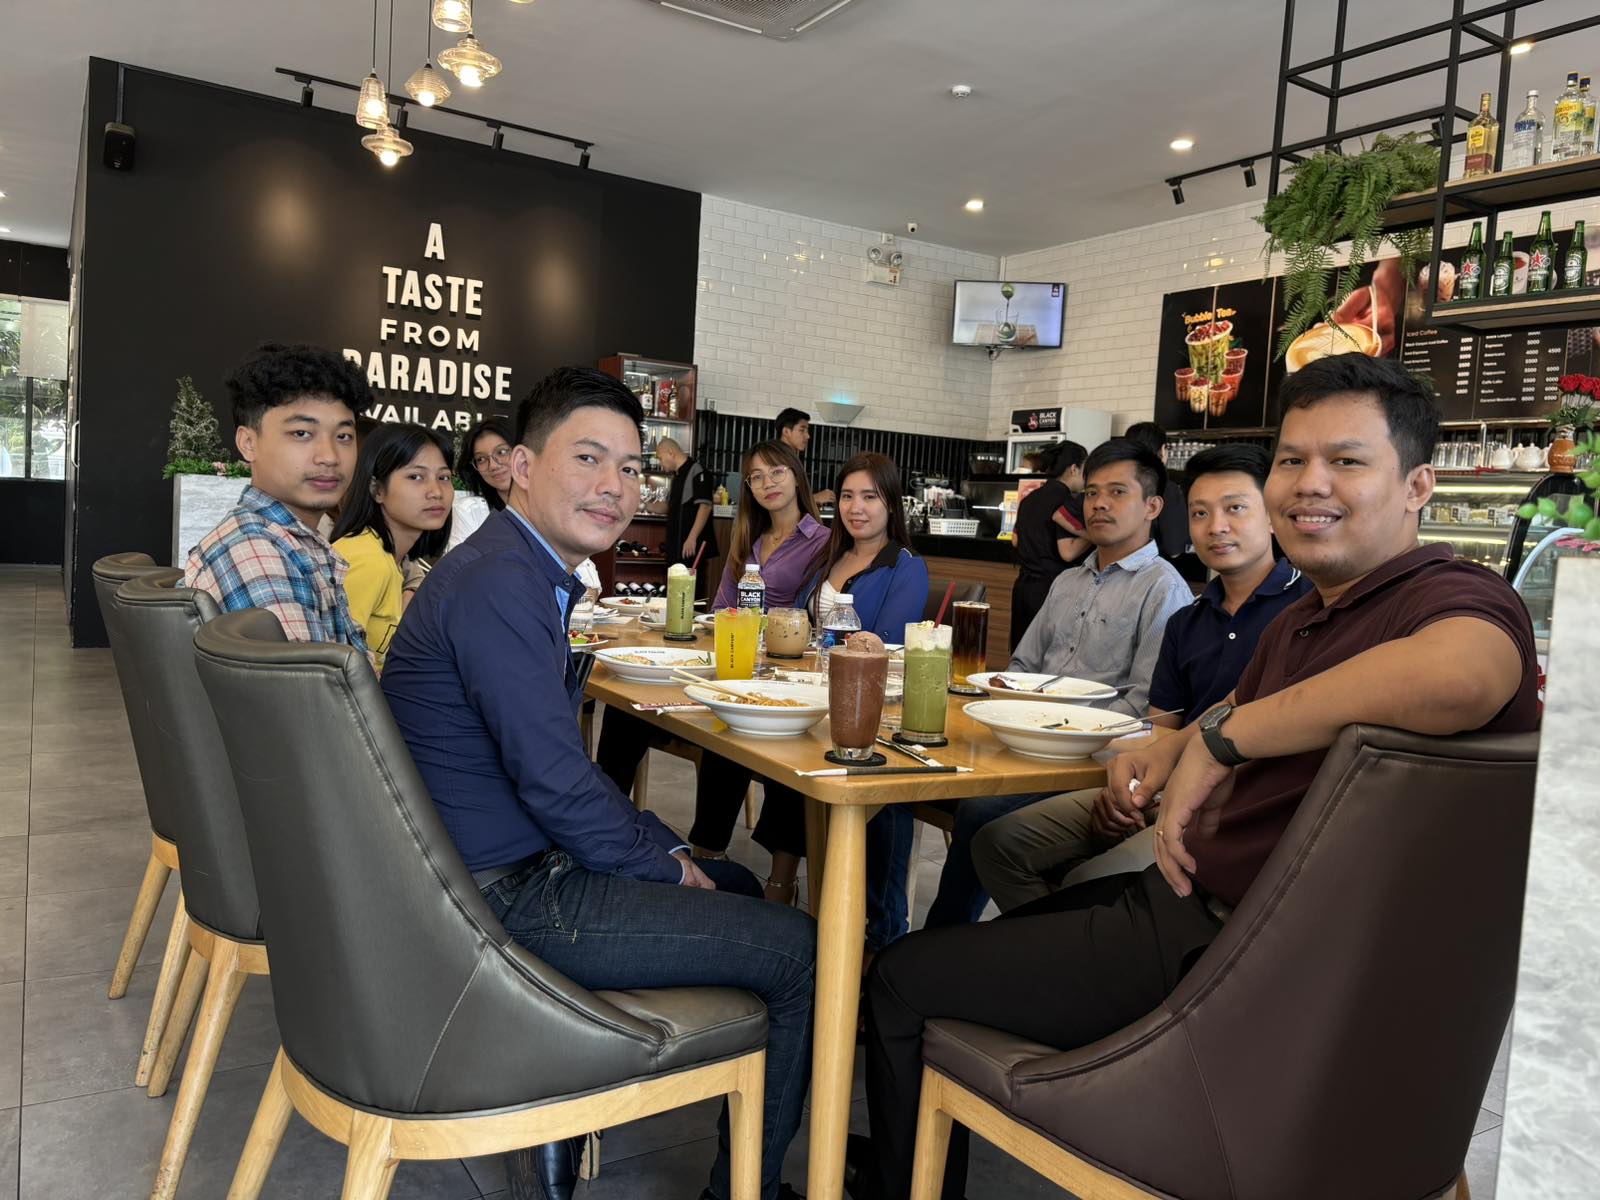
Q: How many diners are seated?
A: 9